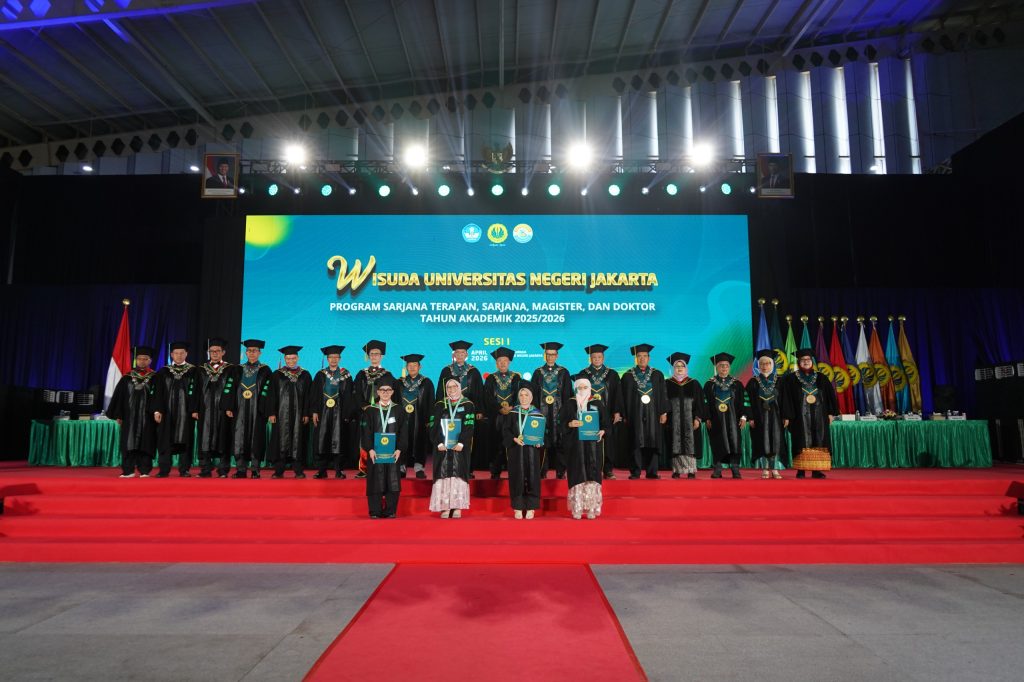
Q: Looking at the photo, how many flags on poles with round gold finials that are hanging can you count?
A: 12